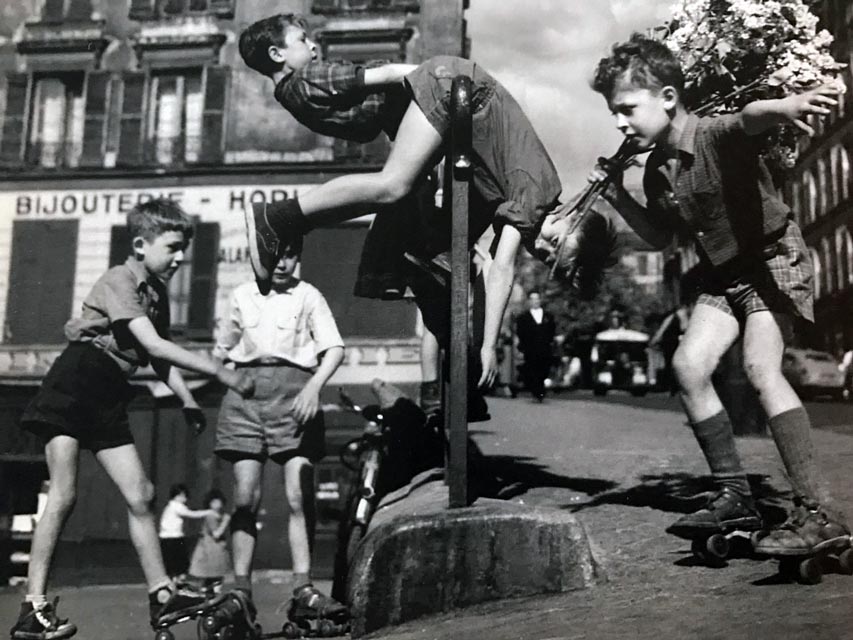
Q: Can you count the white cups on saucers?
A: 0